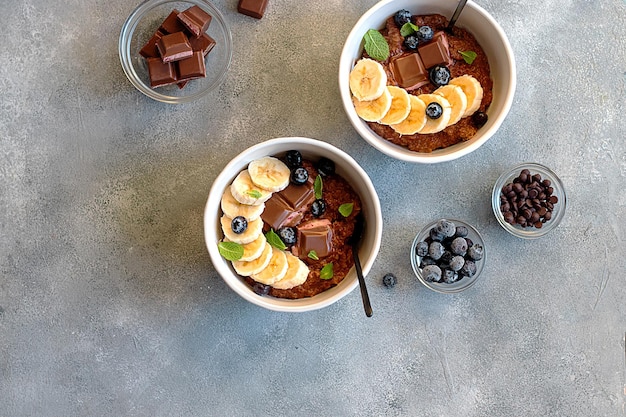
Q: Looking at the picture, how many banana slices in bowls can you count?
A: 15